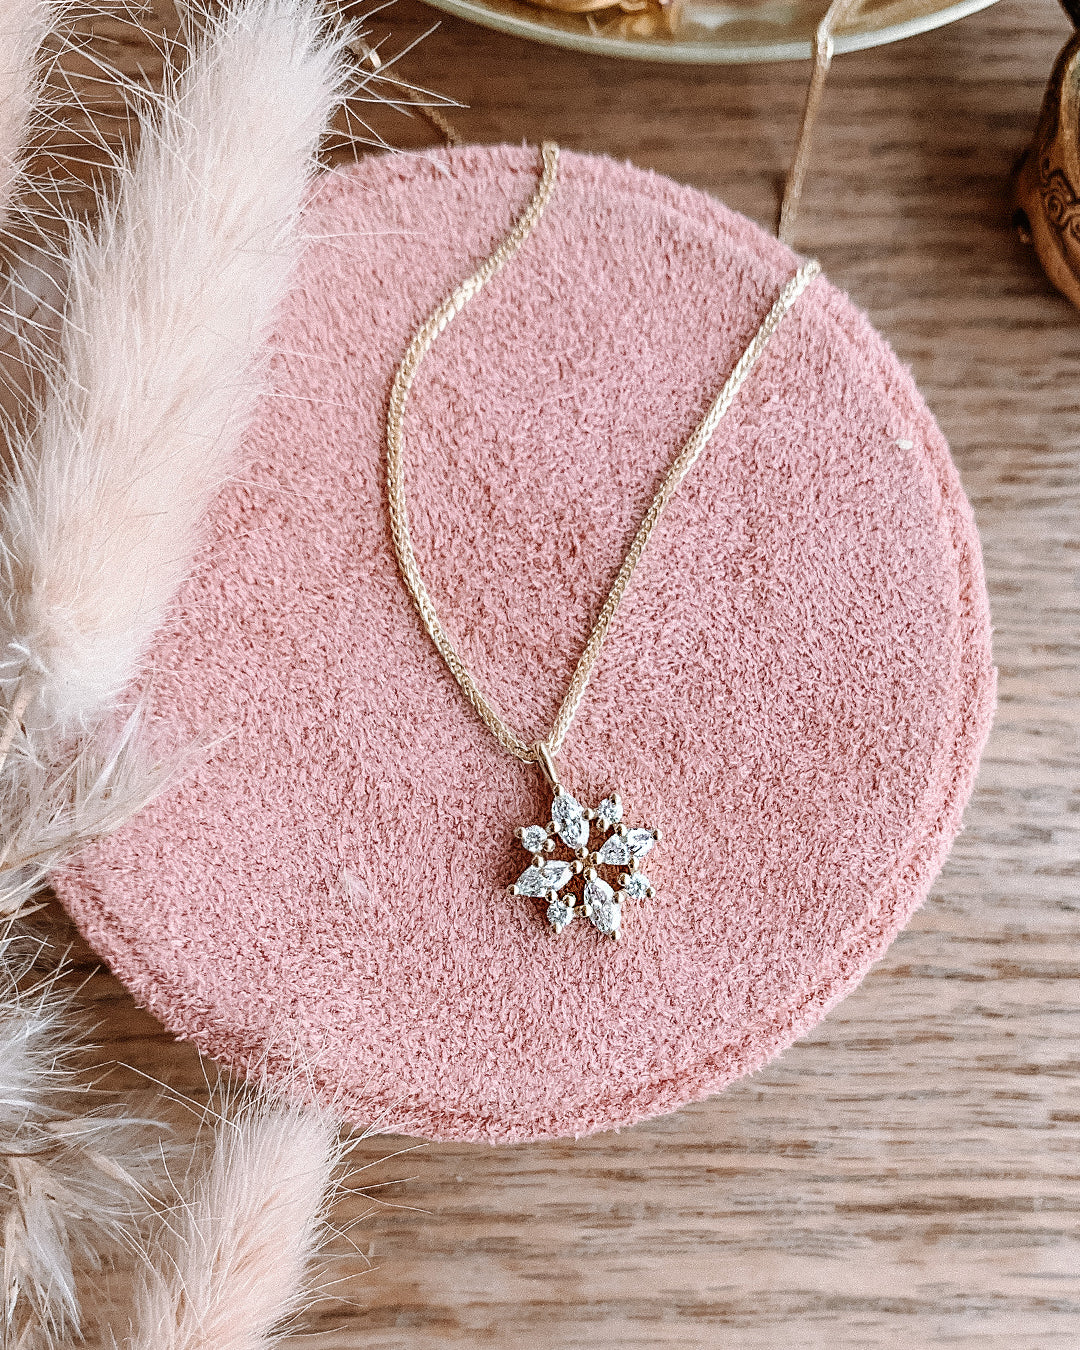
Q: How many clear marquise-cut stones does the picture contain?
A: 4